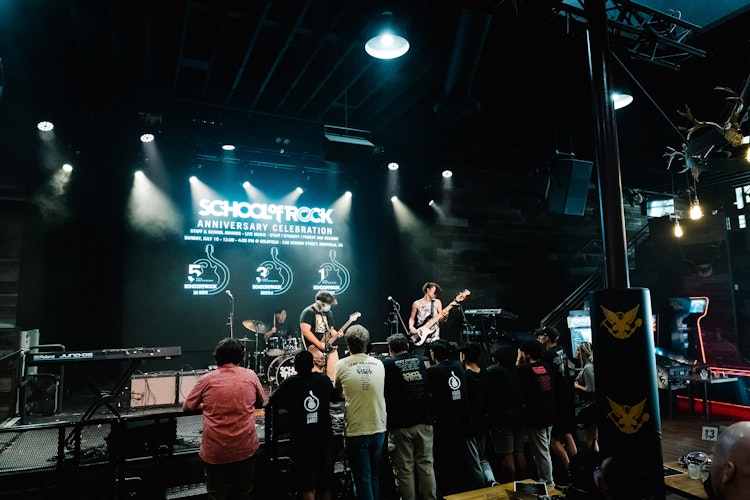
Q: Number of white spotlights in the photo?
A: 13